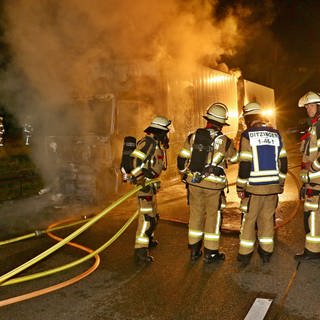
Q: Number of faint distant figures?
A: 2